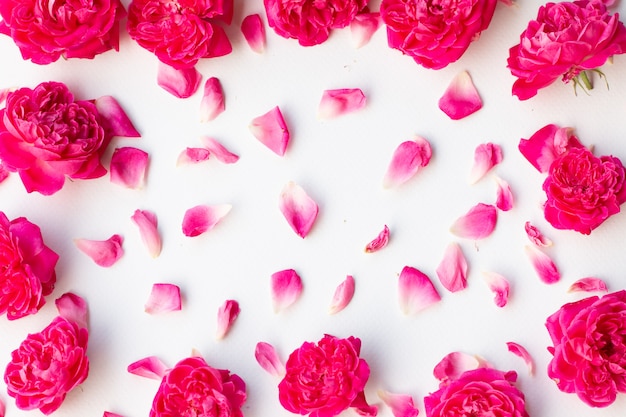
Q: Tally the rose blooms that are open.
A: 13